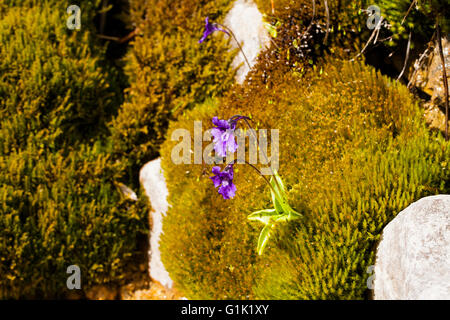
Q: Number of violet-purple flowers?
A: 3